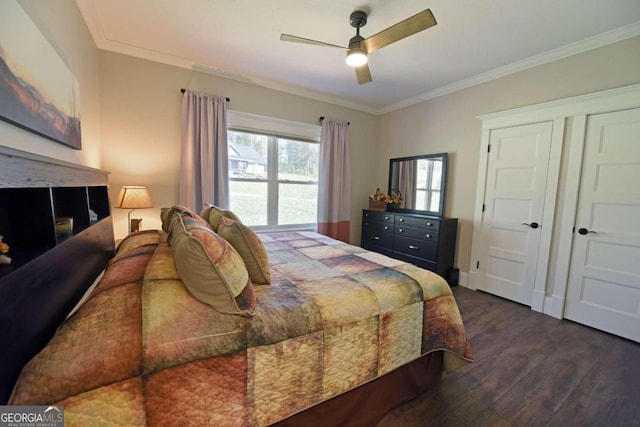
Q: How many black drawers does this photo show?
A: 6